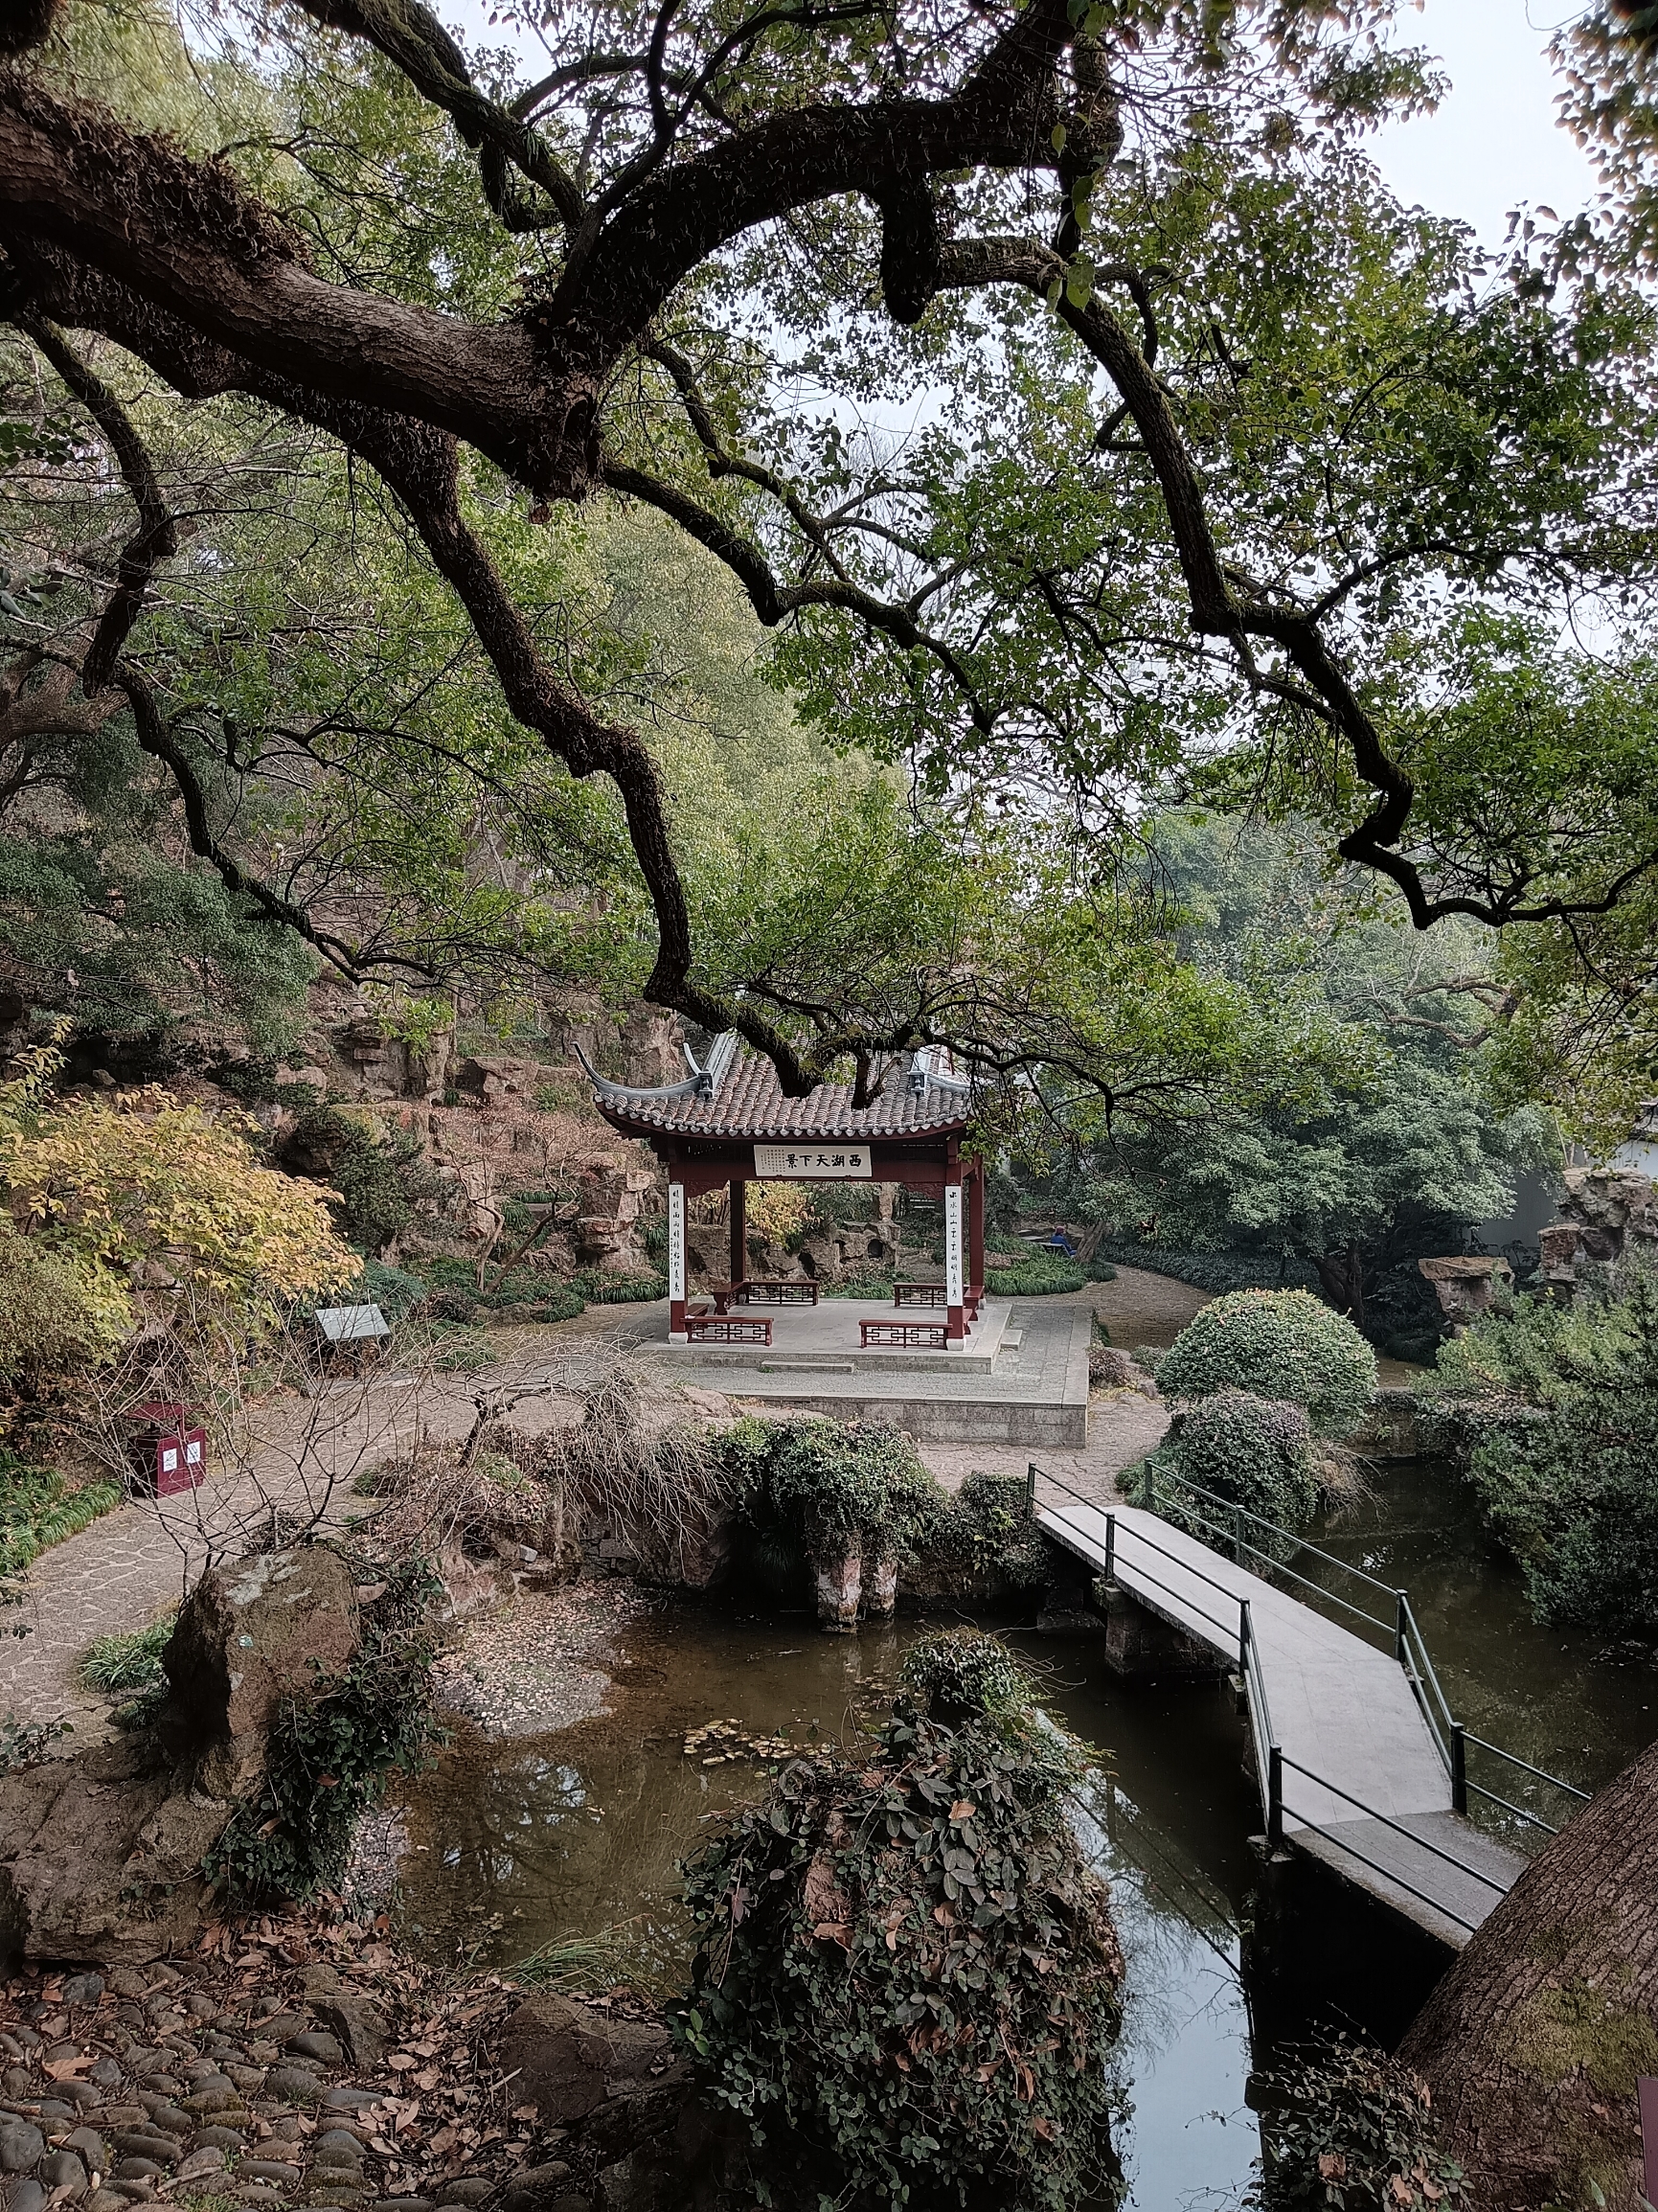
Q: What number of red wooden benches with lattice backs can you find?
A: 4